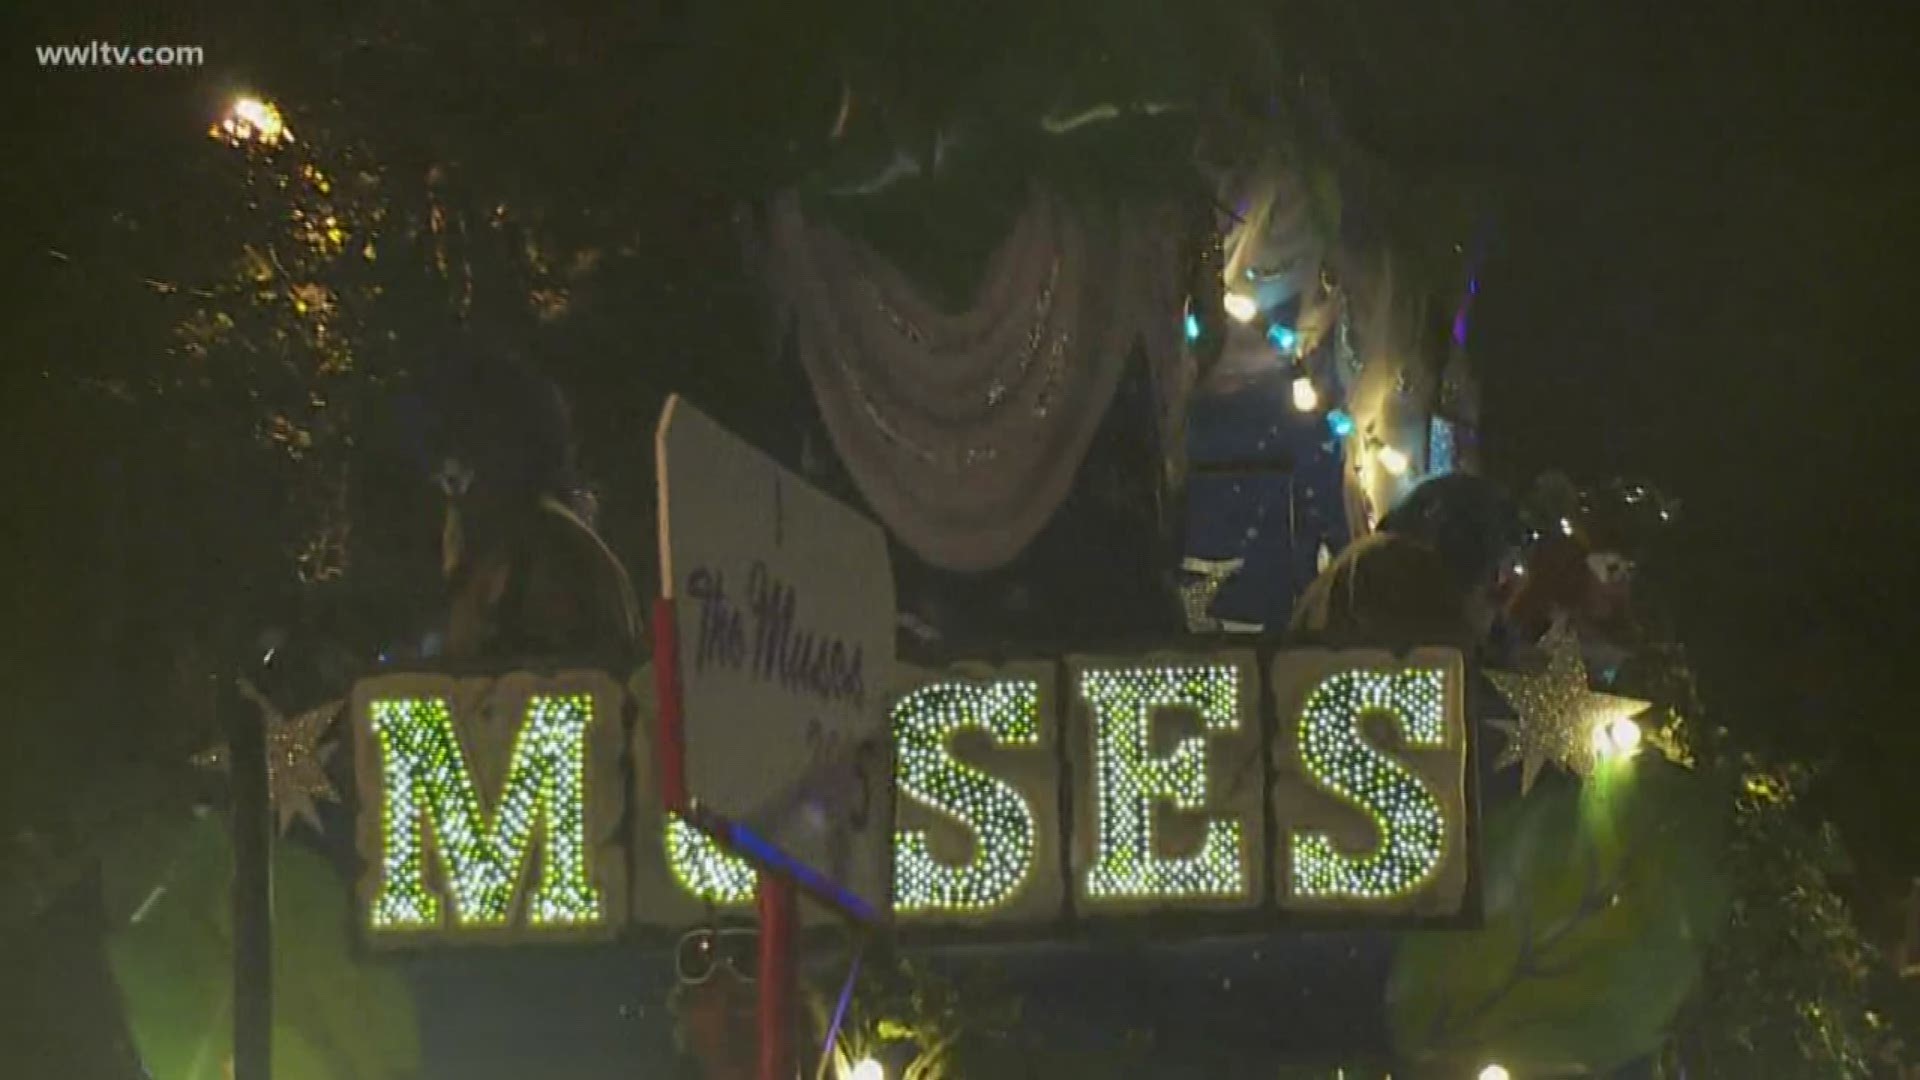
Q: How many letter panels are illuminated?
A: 5